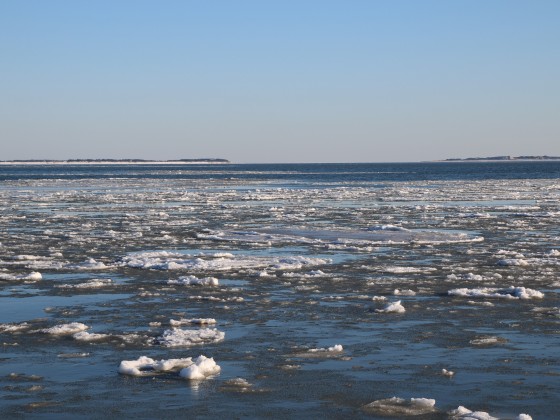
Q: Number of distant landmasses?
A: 2